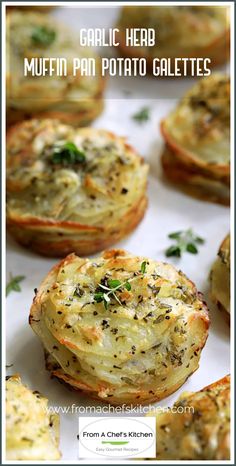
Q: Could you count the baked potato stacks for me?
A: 8